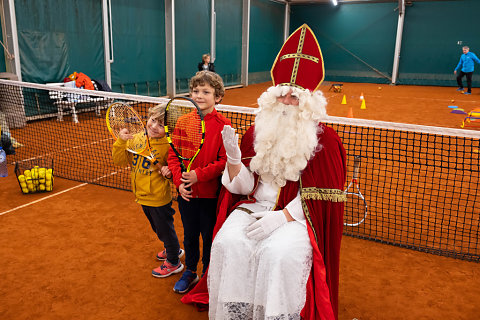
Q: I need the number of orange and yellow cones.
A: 4